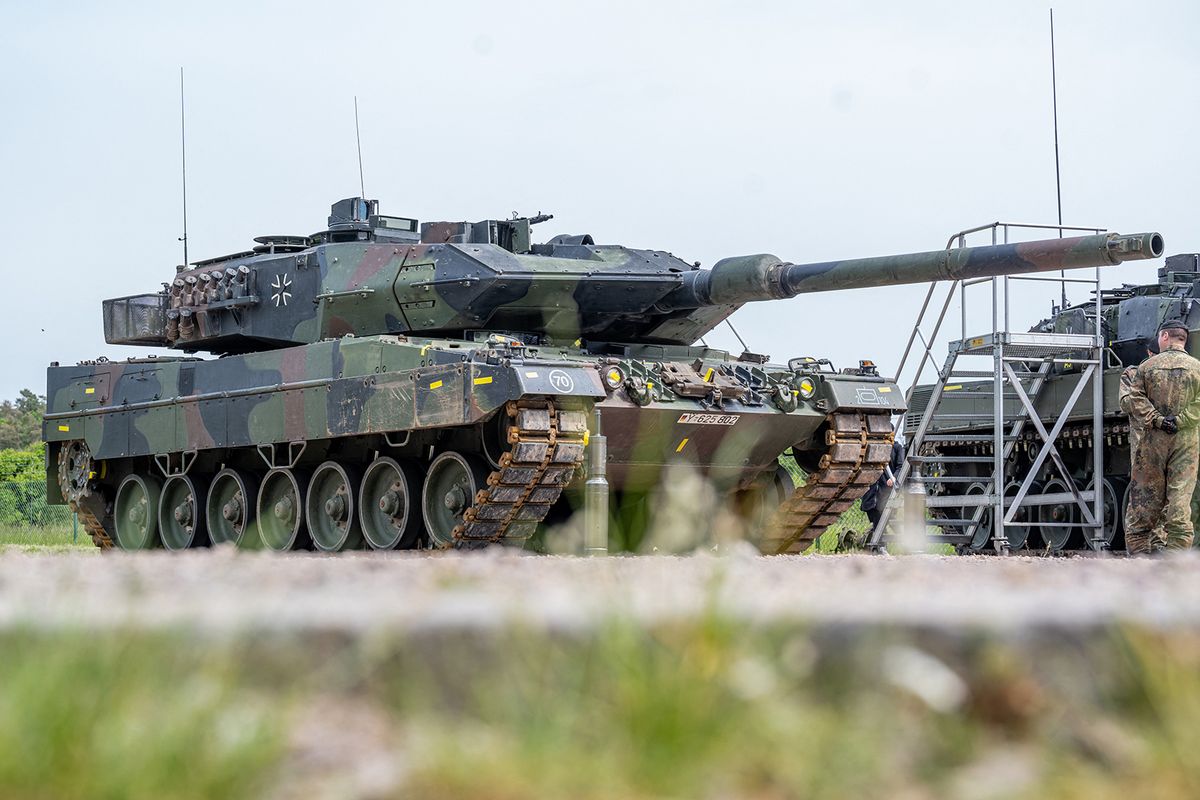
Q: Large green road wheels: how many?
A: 7